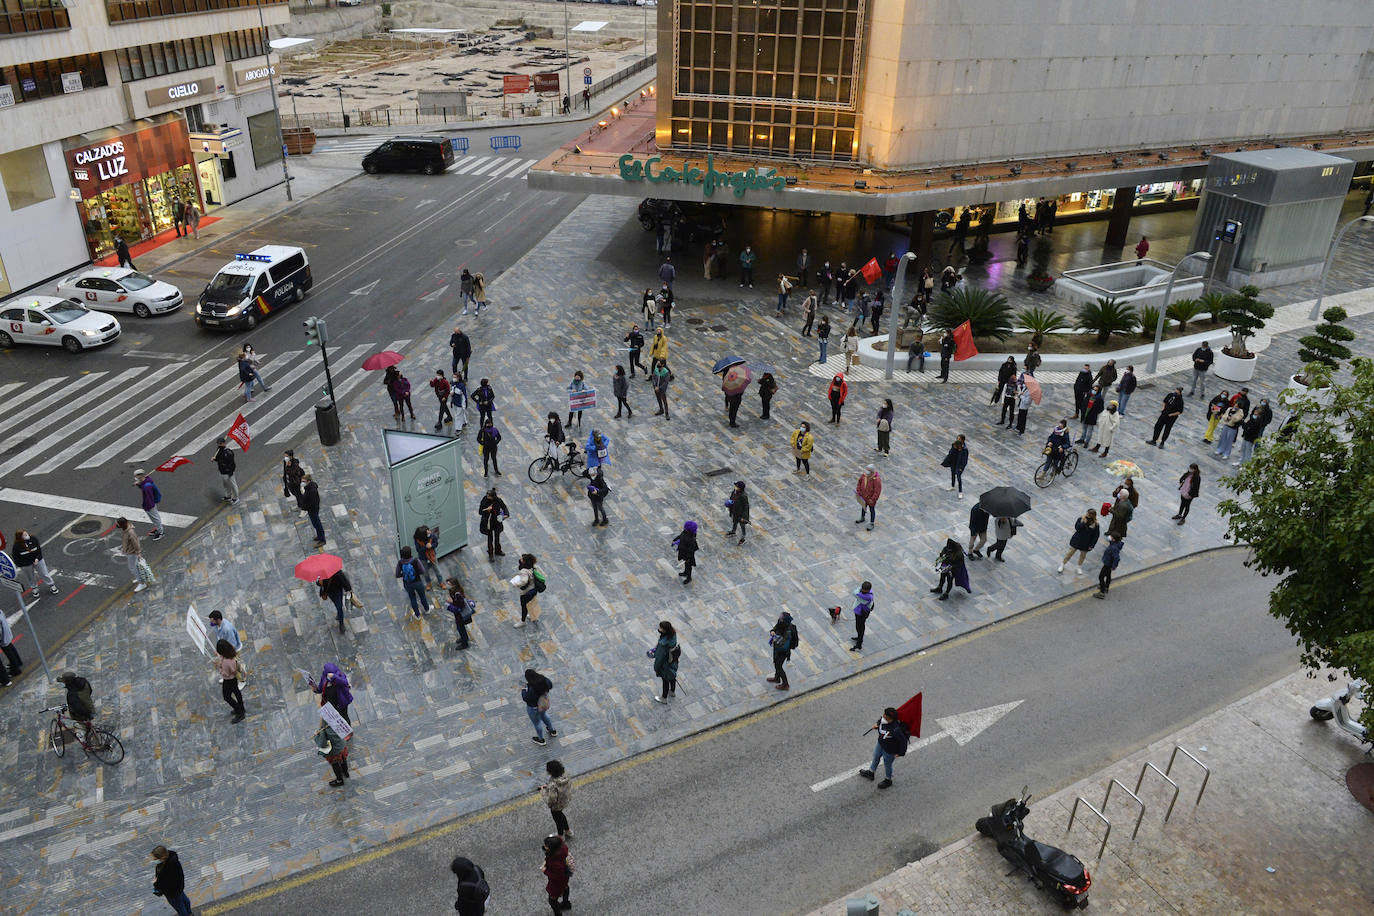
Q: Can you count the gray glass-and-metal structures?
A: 1